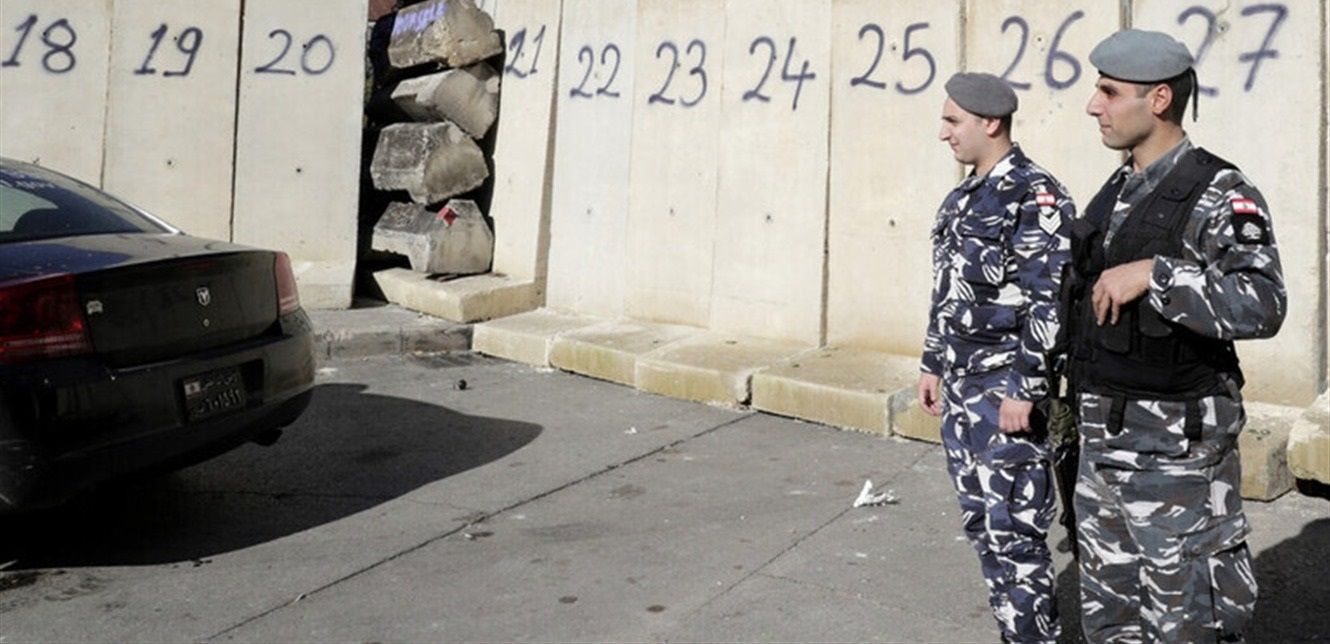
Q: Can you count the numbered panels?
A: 10